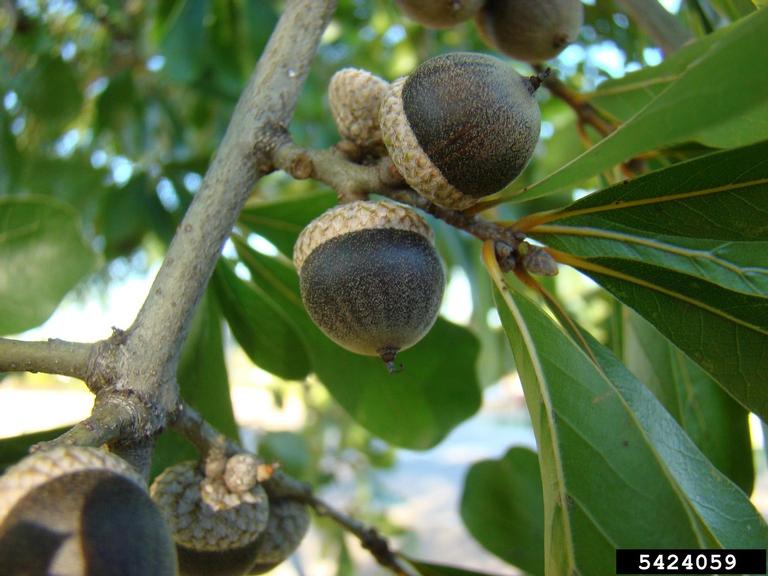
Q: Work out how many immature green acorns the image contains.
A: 0